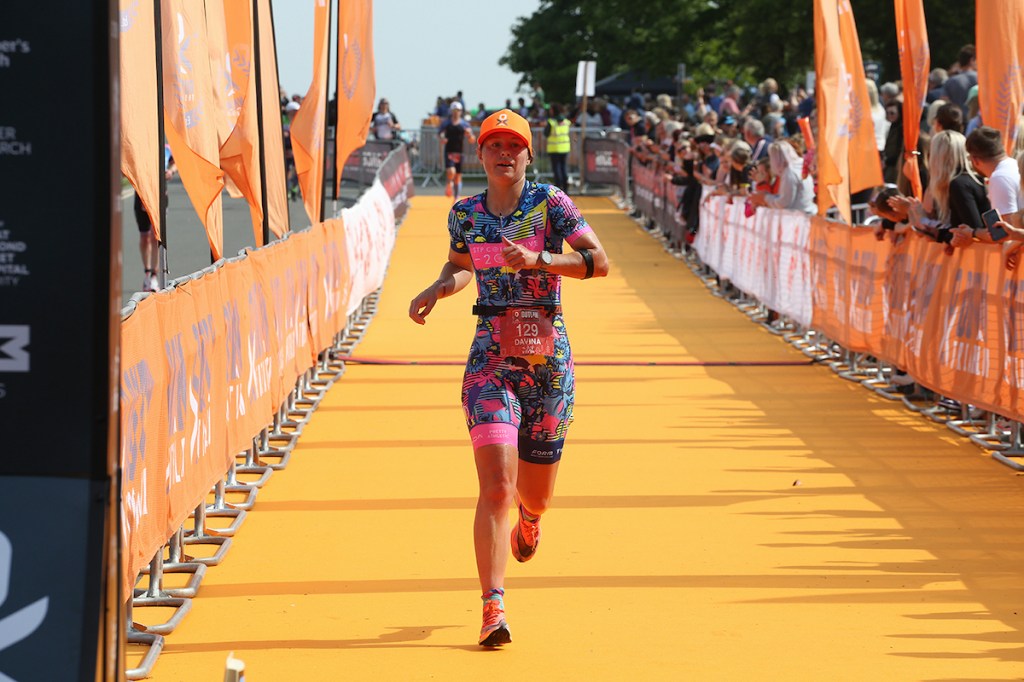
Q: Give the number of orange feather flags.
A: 10